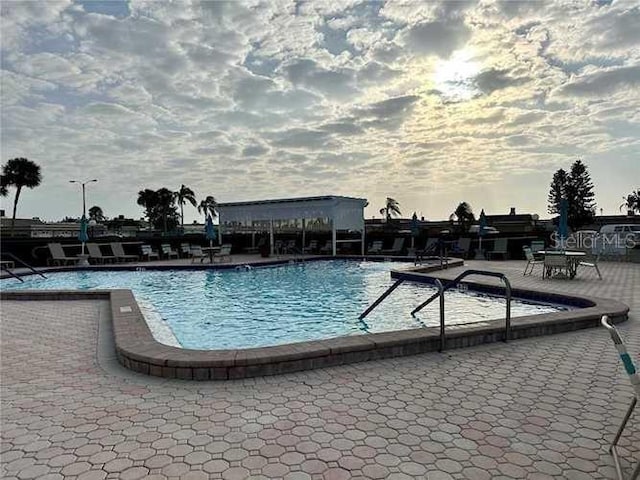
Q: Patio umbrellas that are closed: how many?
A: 5